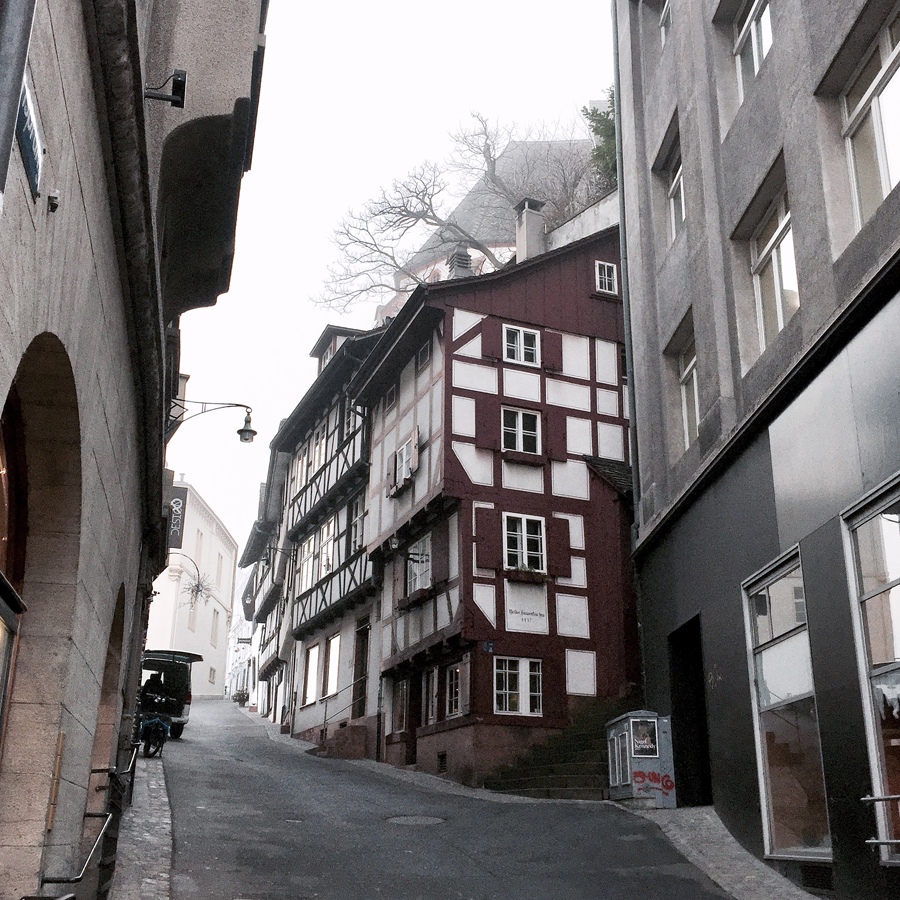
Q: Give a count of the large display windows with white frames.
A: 2